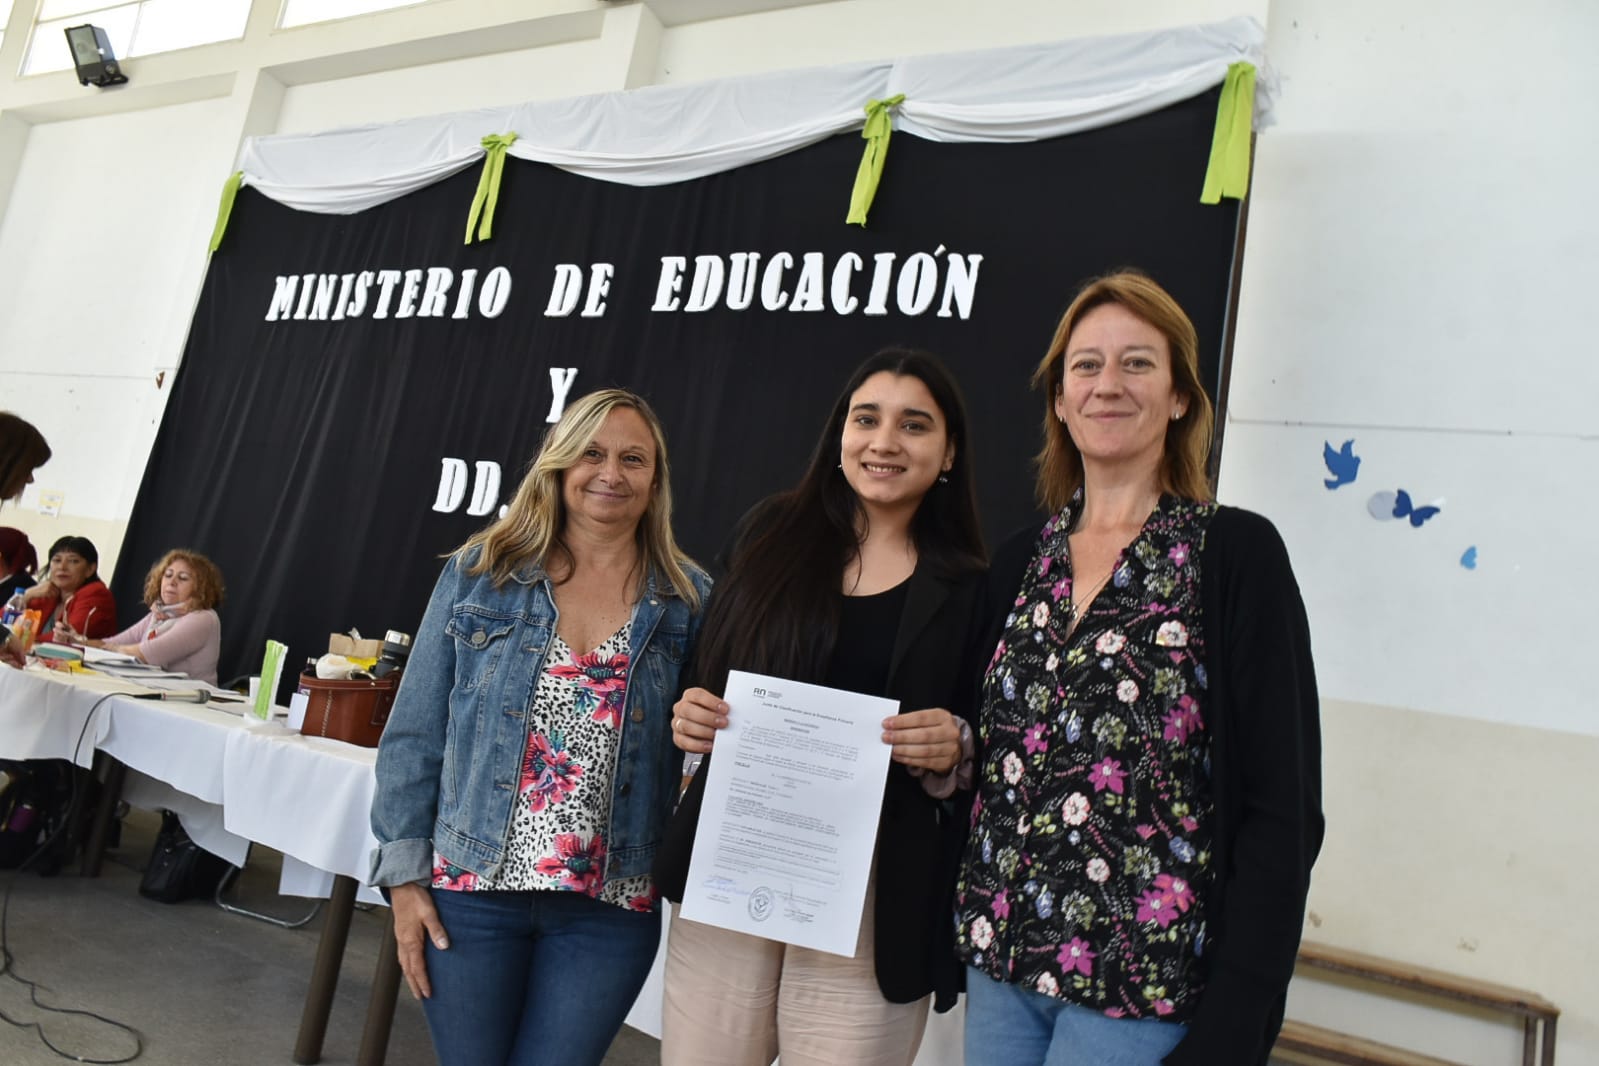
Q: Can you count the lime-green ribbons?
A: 4